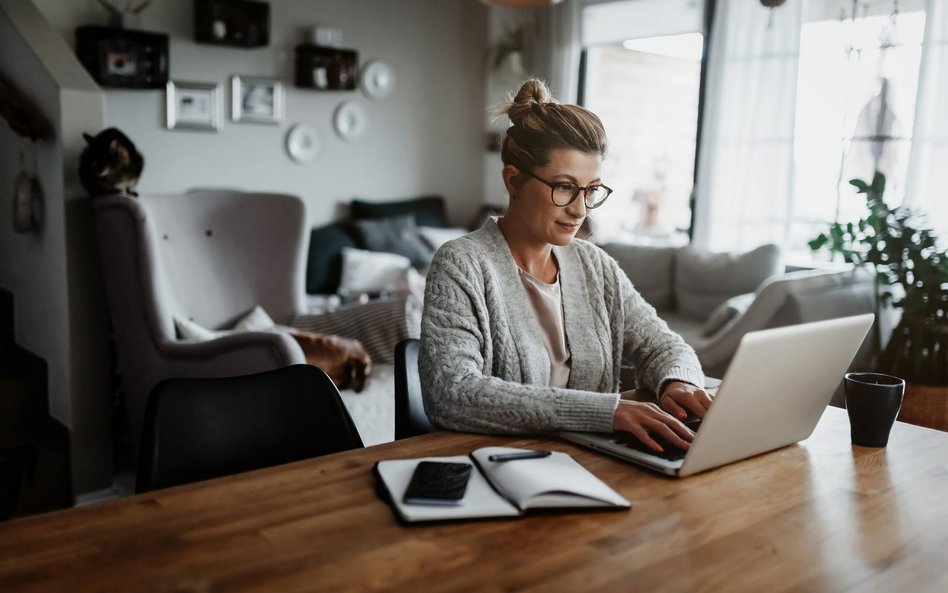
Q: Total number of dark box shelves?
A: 3